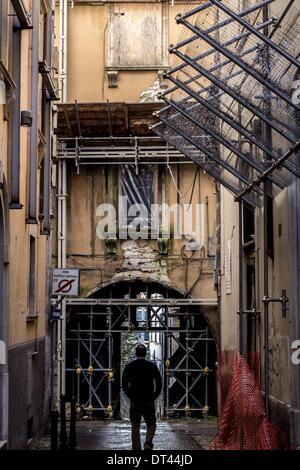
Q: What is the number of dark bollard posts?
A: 3